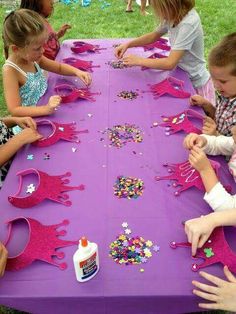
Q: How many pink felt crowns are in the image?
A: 12